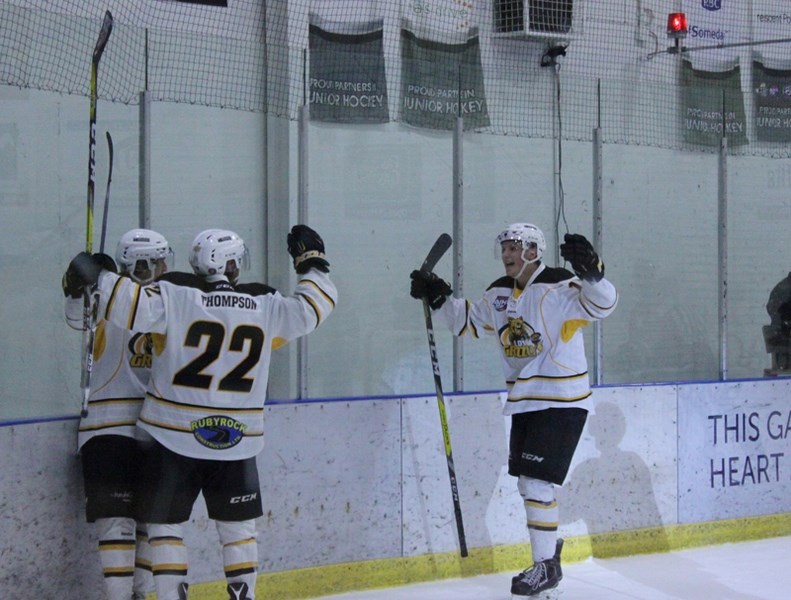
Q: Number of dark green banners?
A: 4